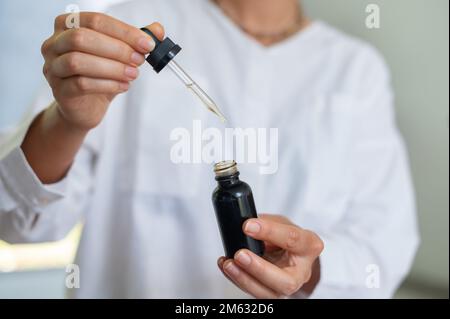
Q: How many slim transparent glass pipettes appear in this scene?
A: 1